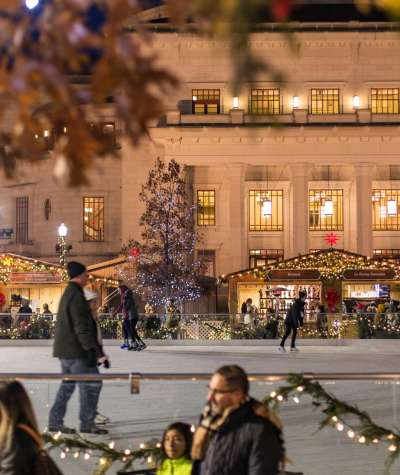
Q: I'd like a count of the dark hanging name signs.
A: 2